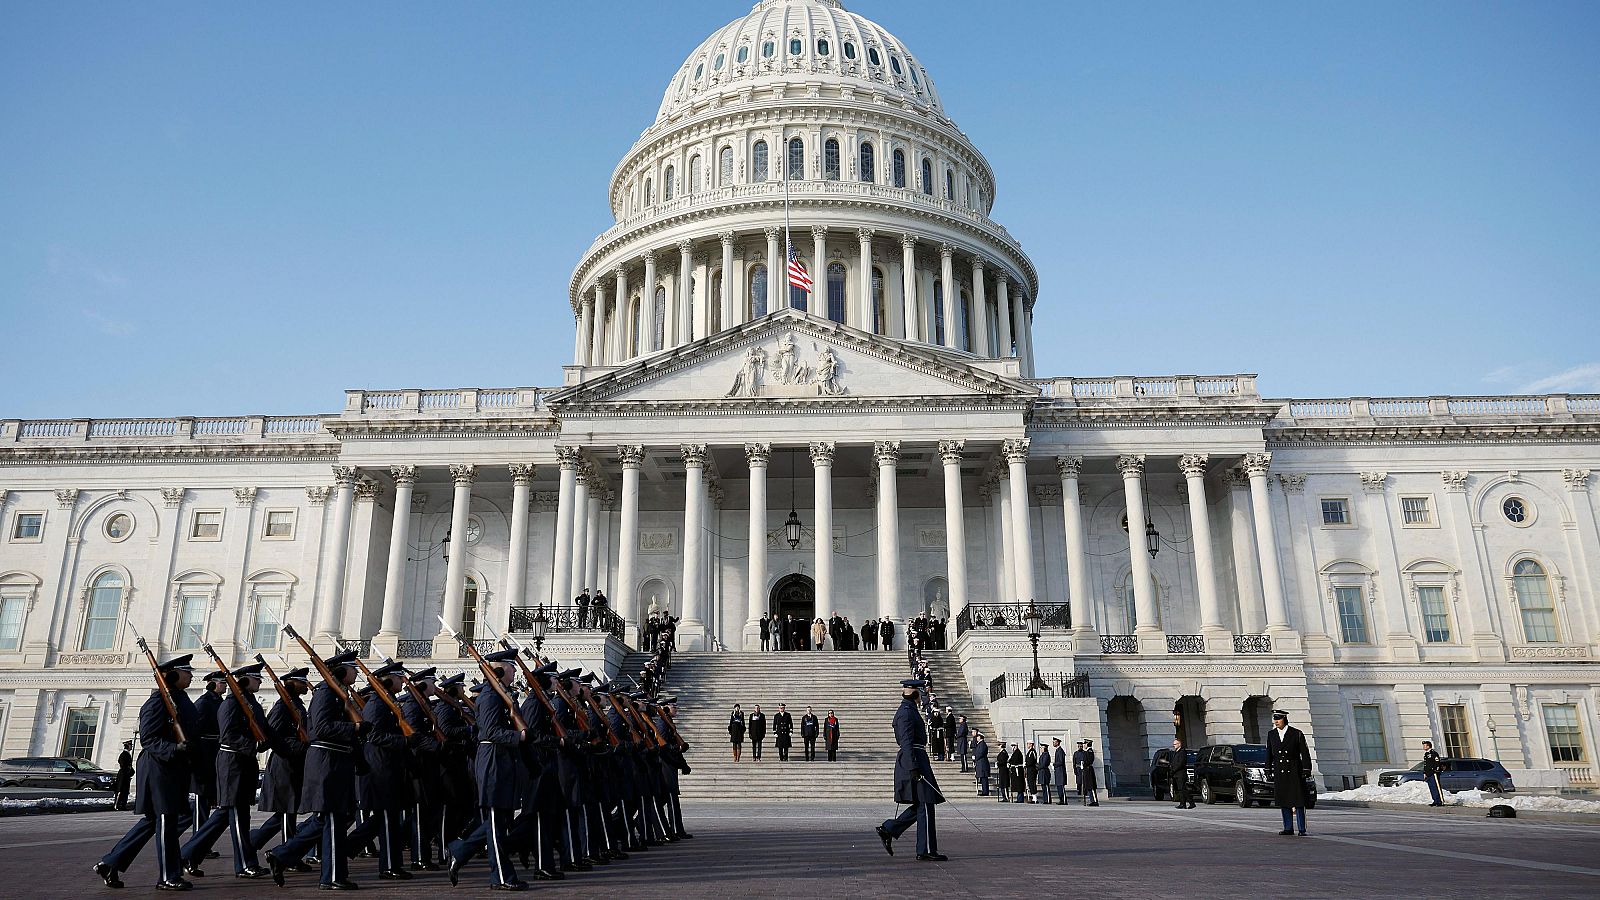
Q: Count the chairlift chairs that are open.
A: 0